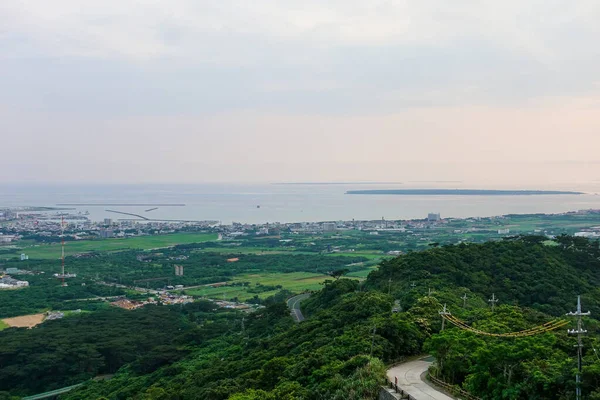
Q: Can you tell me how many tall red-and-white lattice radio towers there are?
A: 1